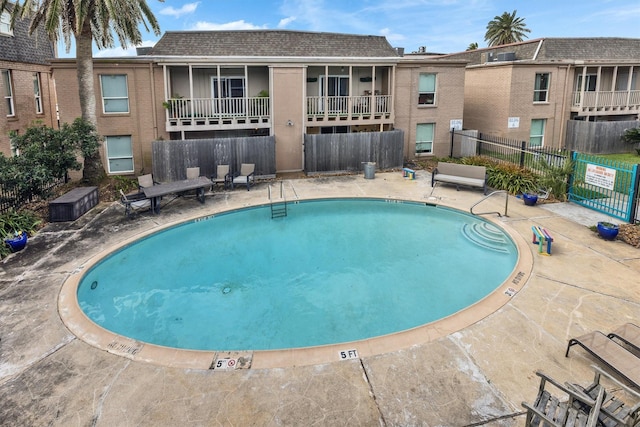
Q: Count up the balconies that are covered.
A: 3